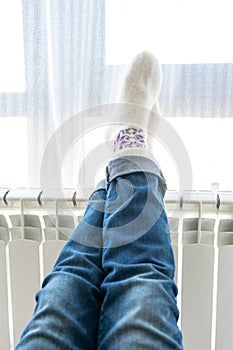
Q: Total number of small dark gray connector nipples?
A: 5